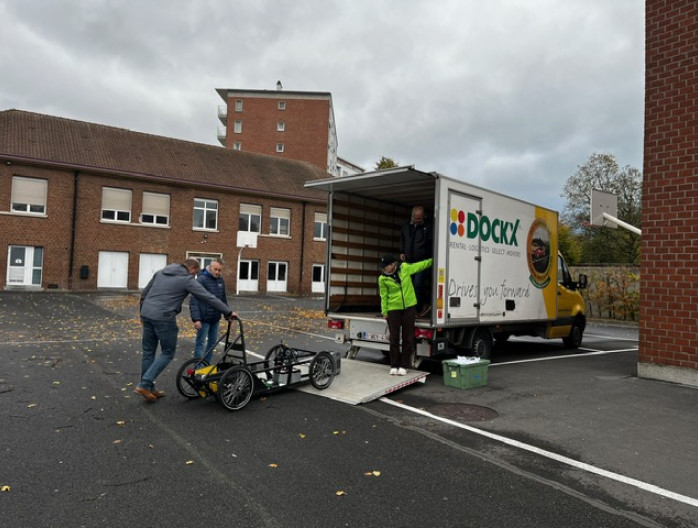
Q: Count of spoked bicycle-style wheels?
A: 4